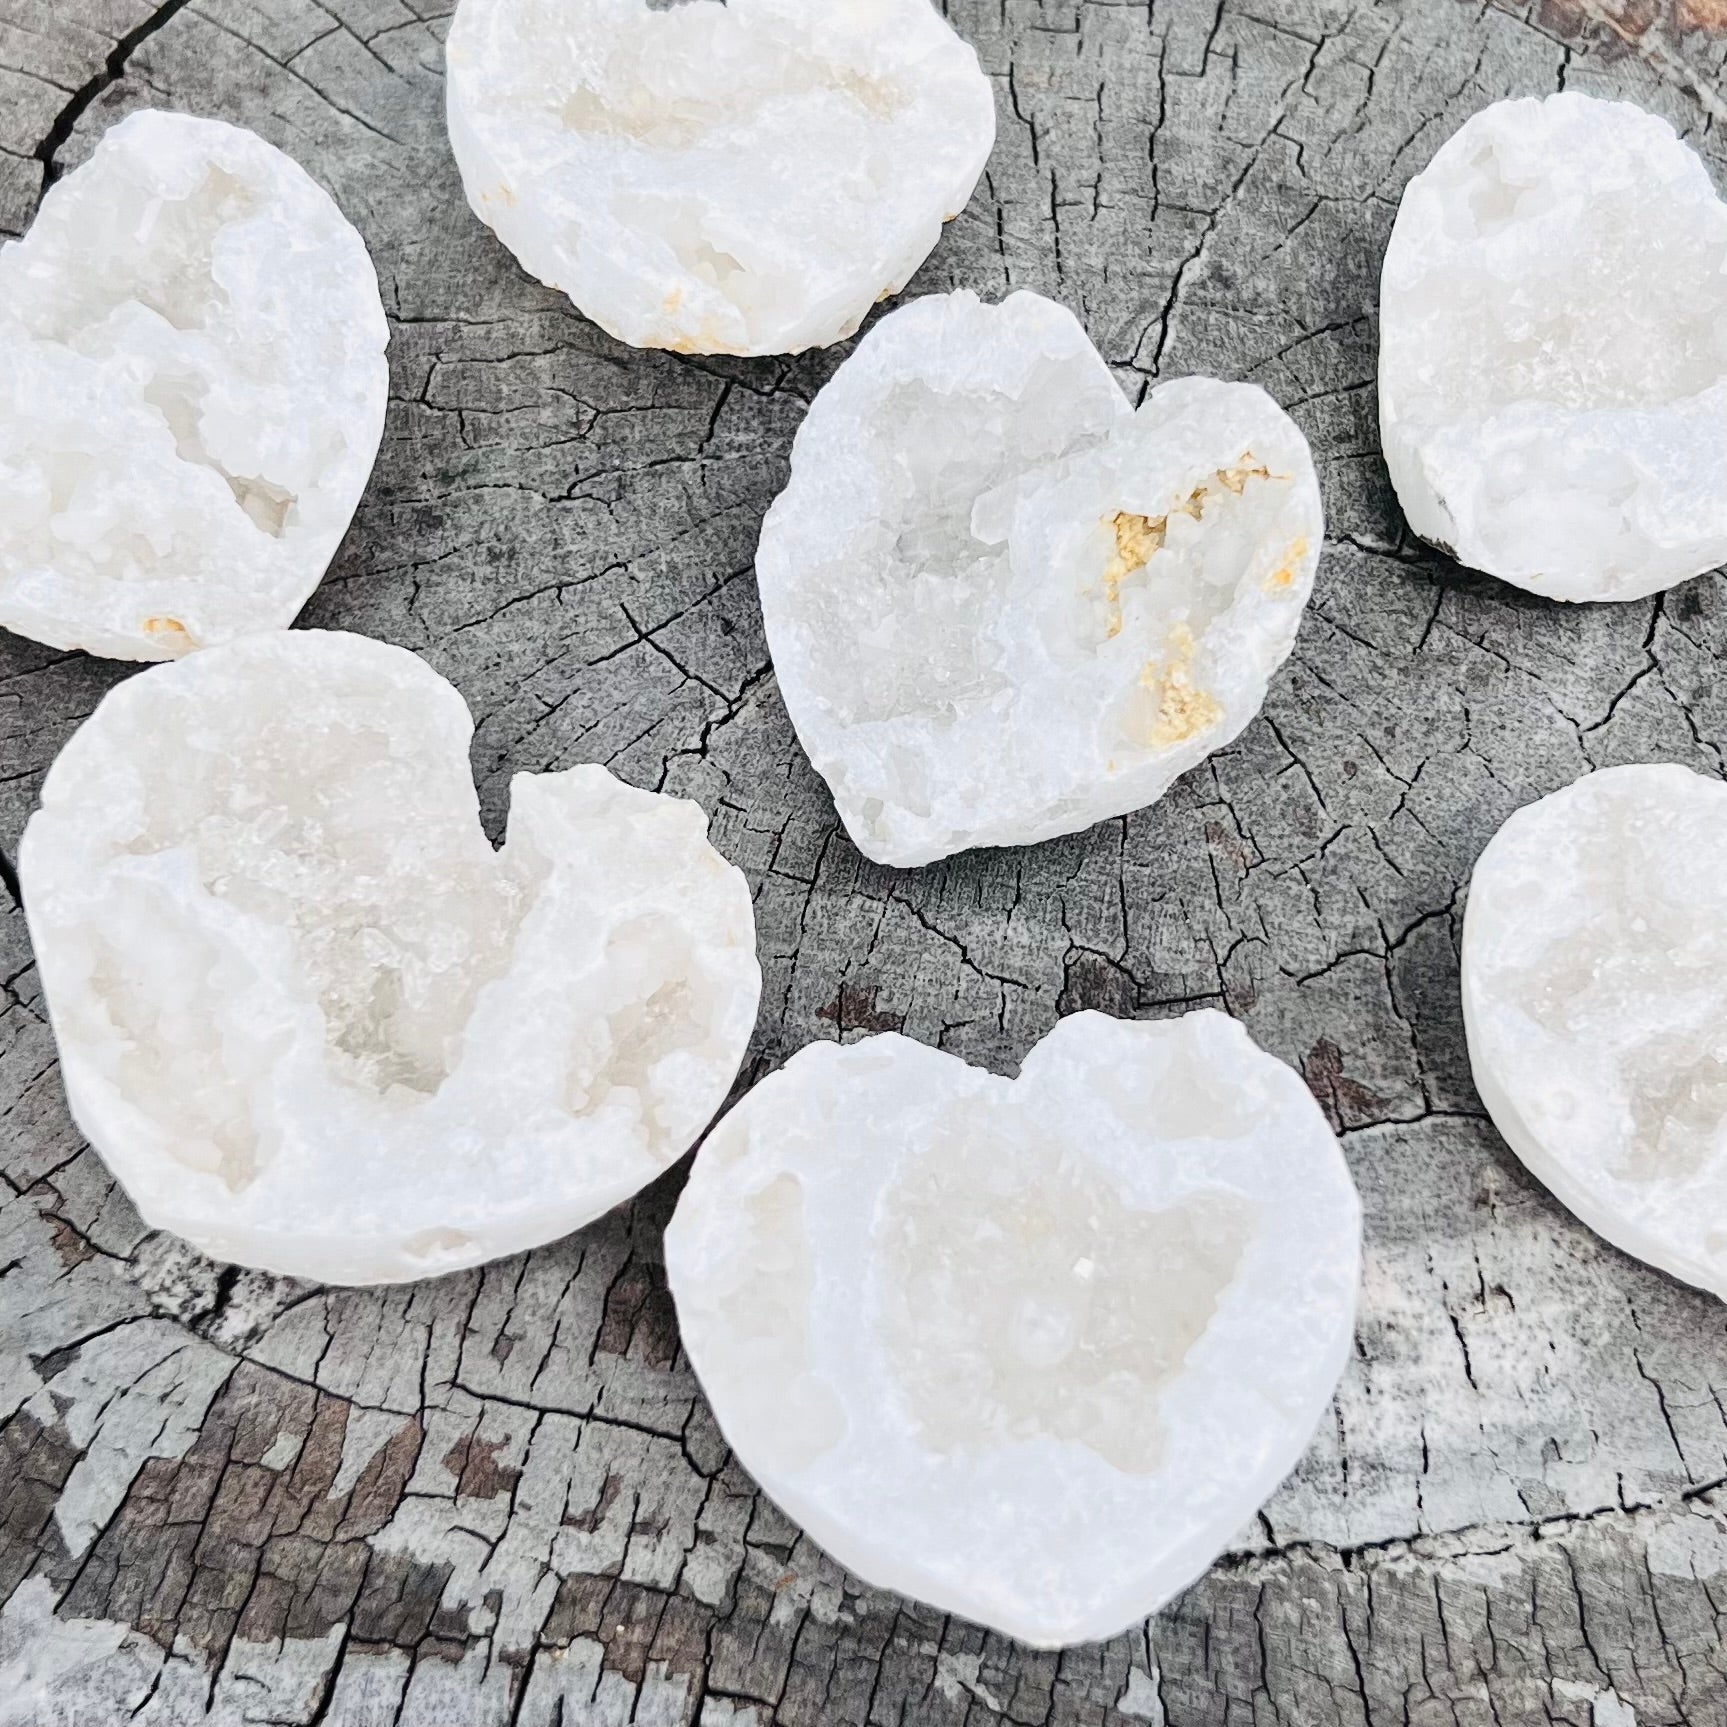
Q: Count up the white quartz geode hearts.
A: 7